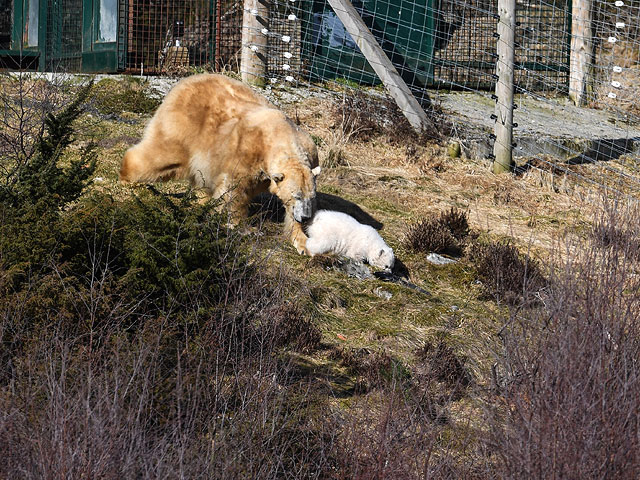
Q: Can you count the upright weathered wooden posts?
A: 3